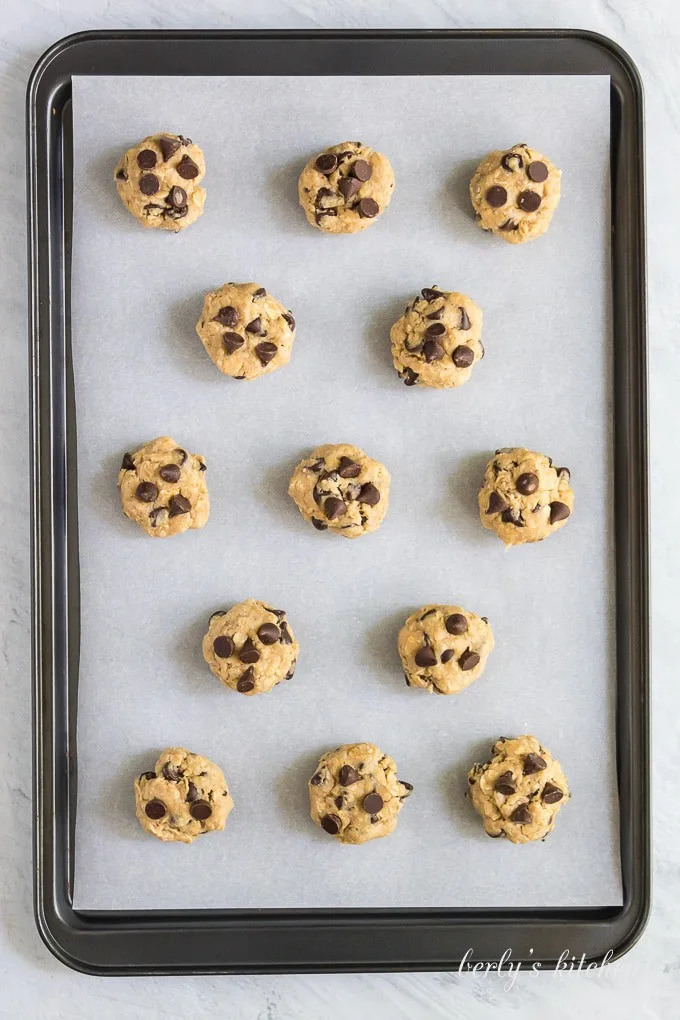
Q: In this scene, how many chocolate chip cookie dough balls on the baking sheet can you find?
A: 13